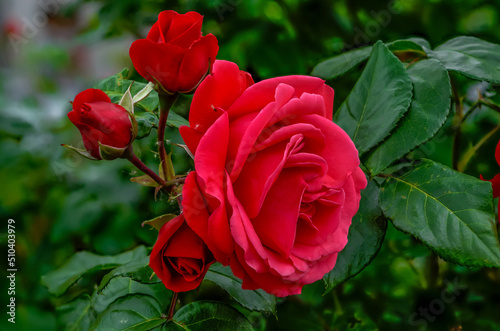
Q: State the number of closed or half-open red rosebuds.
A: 3